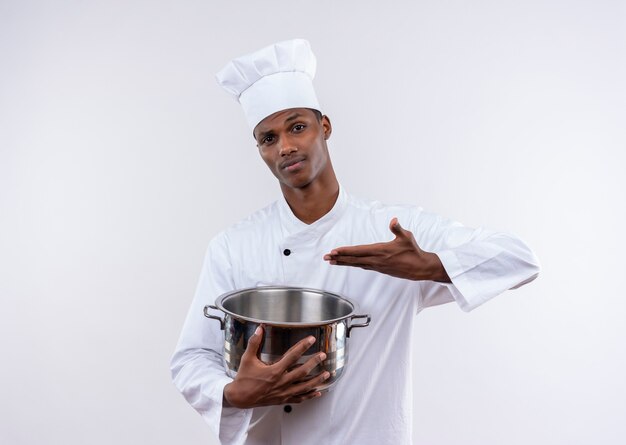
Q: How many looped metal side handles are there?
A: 2